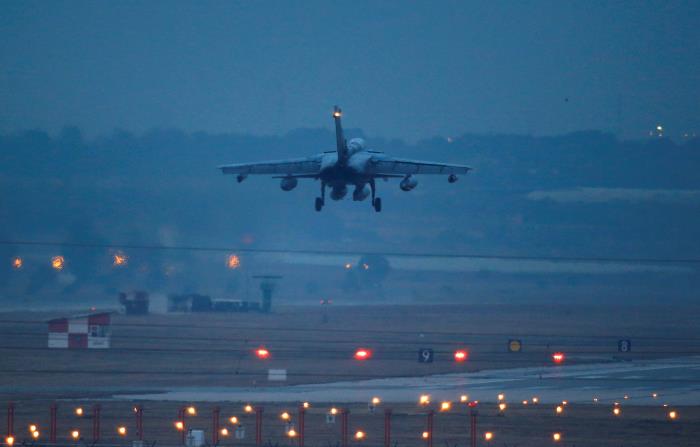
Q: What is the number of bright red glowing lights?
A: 4